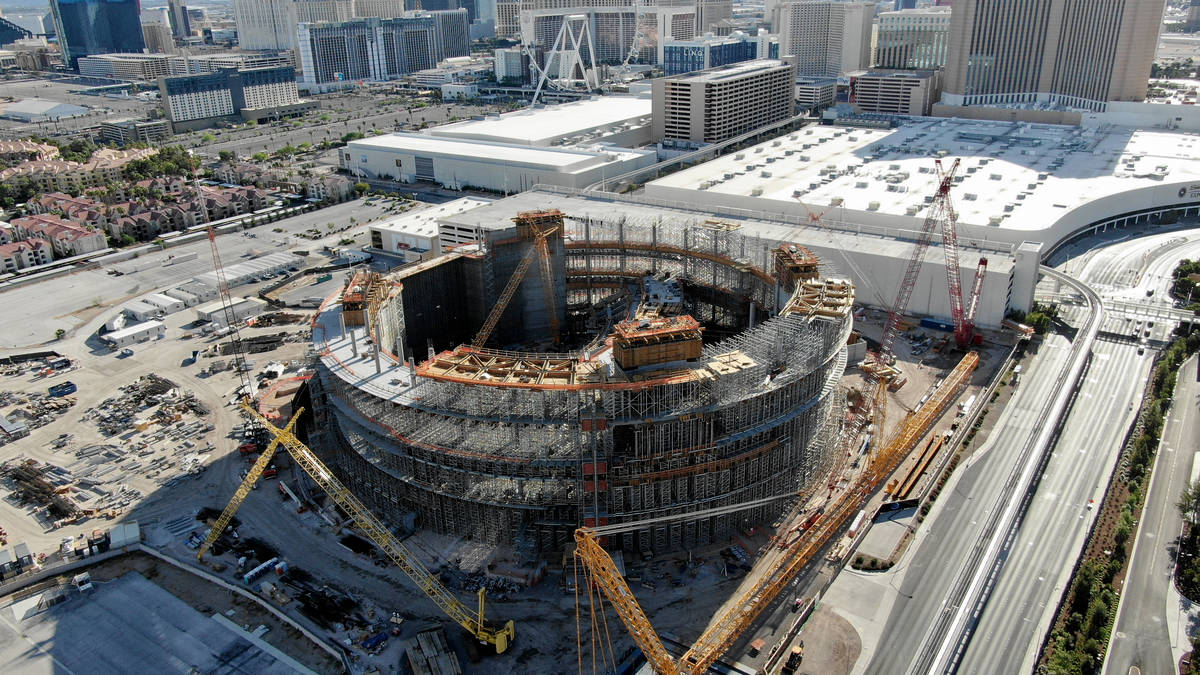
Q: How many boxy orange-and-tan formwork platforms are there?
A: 4